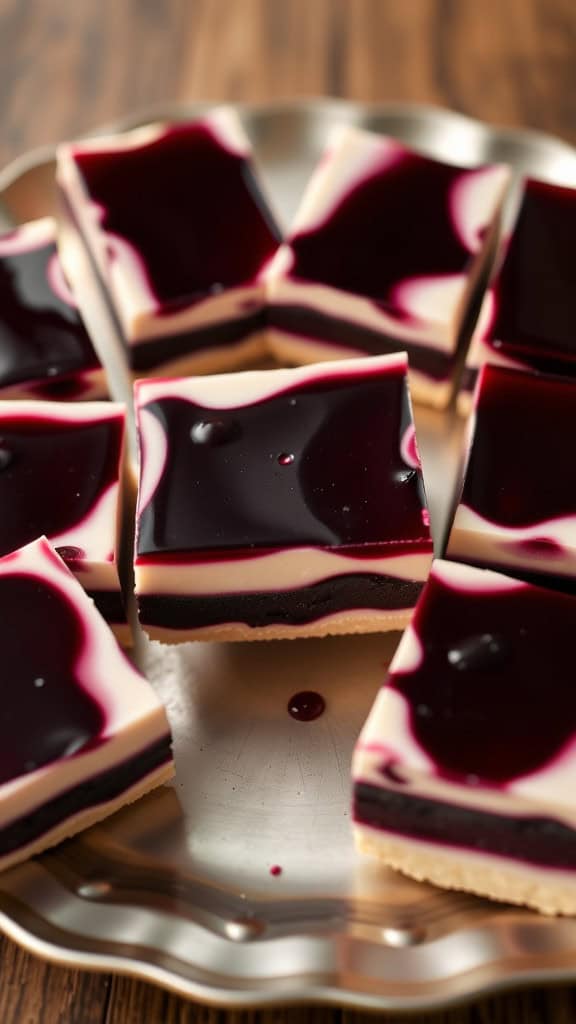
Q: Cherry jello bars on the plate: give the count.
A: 9